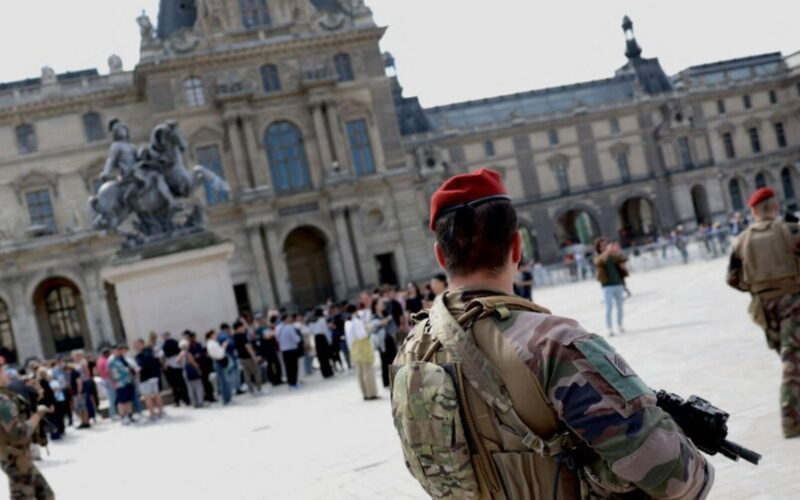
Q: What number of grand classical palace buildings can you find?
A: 1